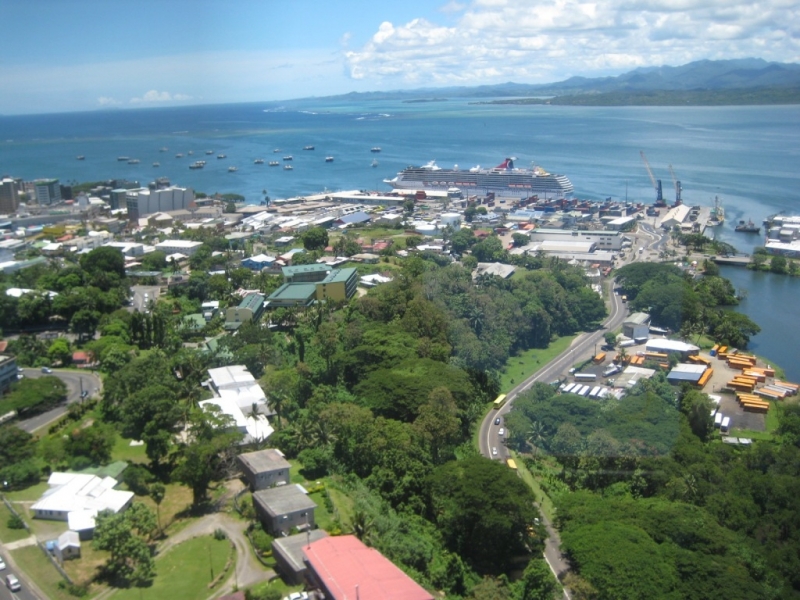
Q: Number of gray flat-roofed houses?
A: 3